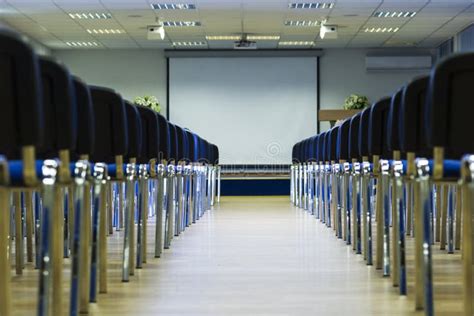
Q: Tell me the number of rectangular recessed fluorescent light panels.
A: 13